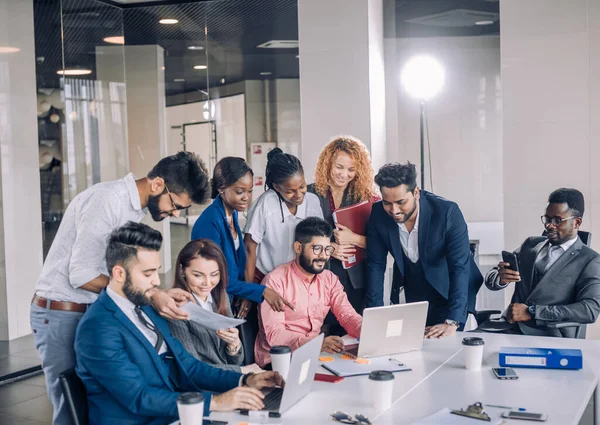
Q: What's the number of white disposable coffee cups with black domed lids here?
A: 4